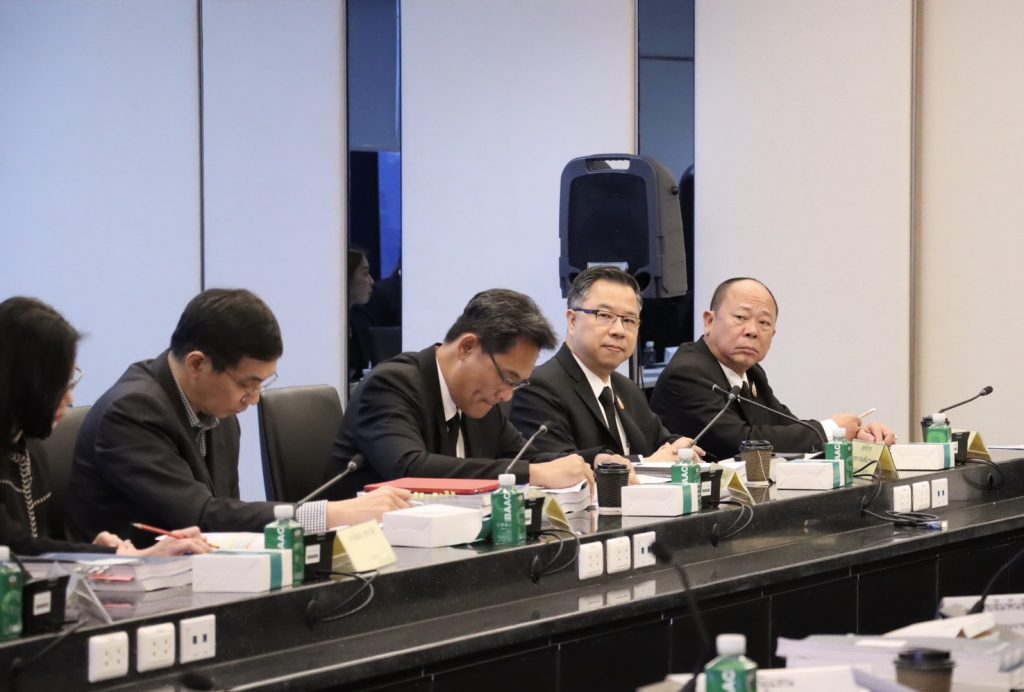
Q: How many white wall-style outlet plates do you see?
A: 9